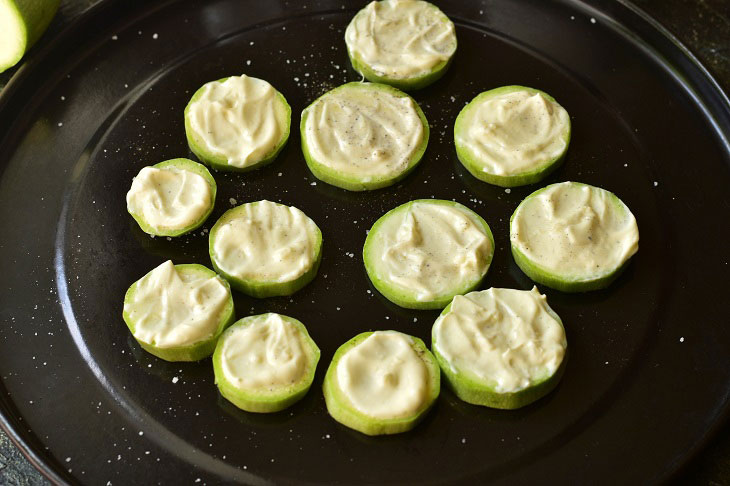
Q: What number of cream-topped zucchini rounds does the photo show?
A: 12